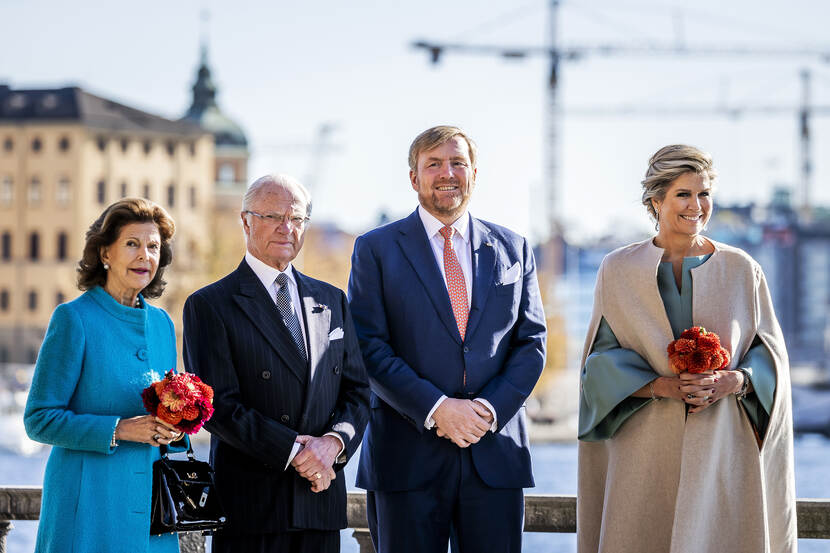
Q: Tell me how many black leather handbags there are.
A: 1